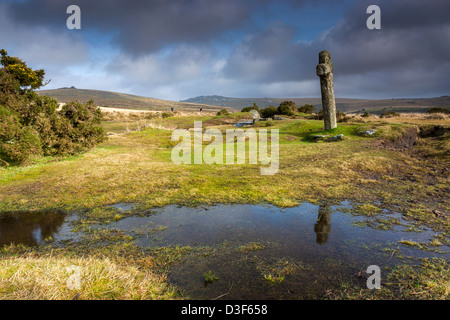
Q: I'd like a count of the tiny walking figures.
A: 2